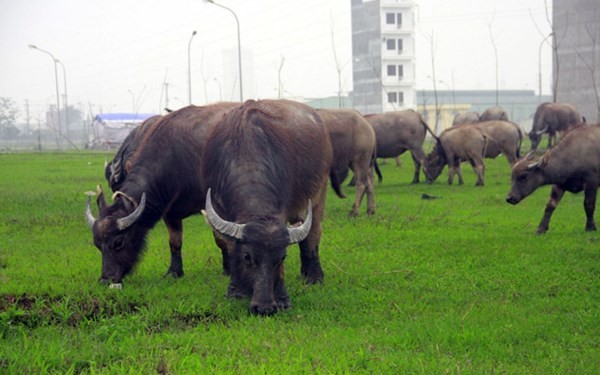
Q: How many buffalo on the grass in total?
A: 11